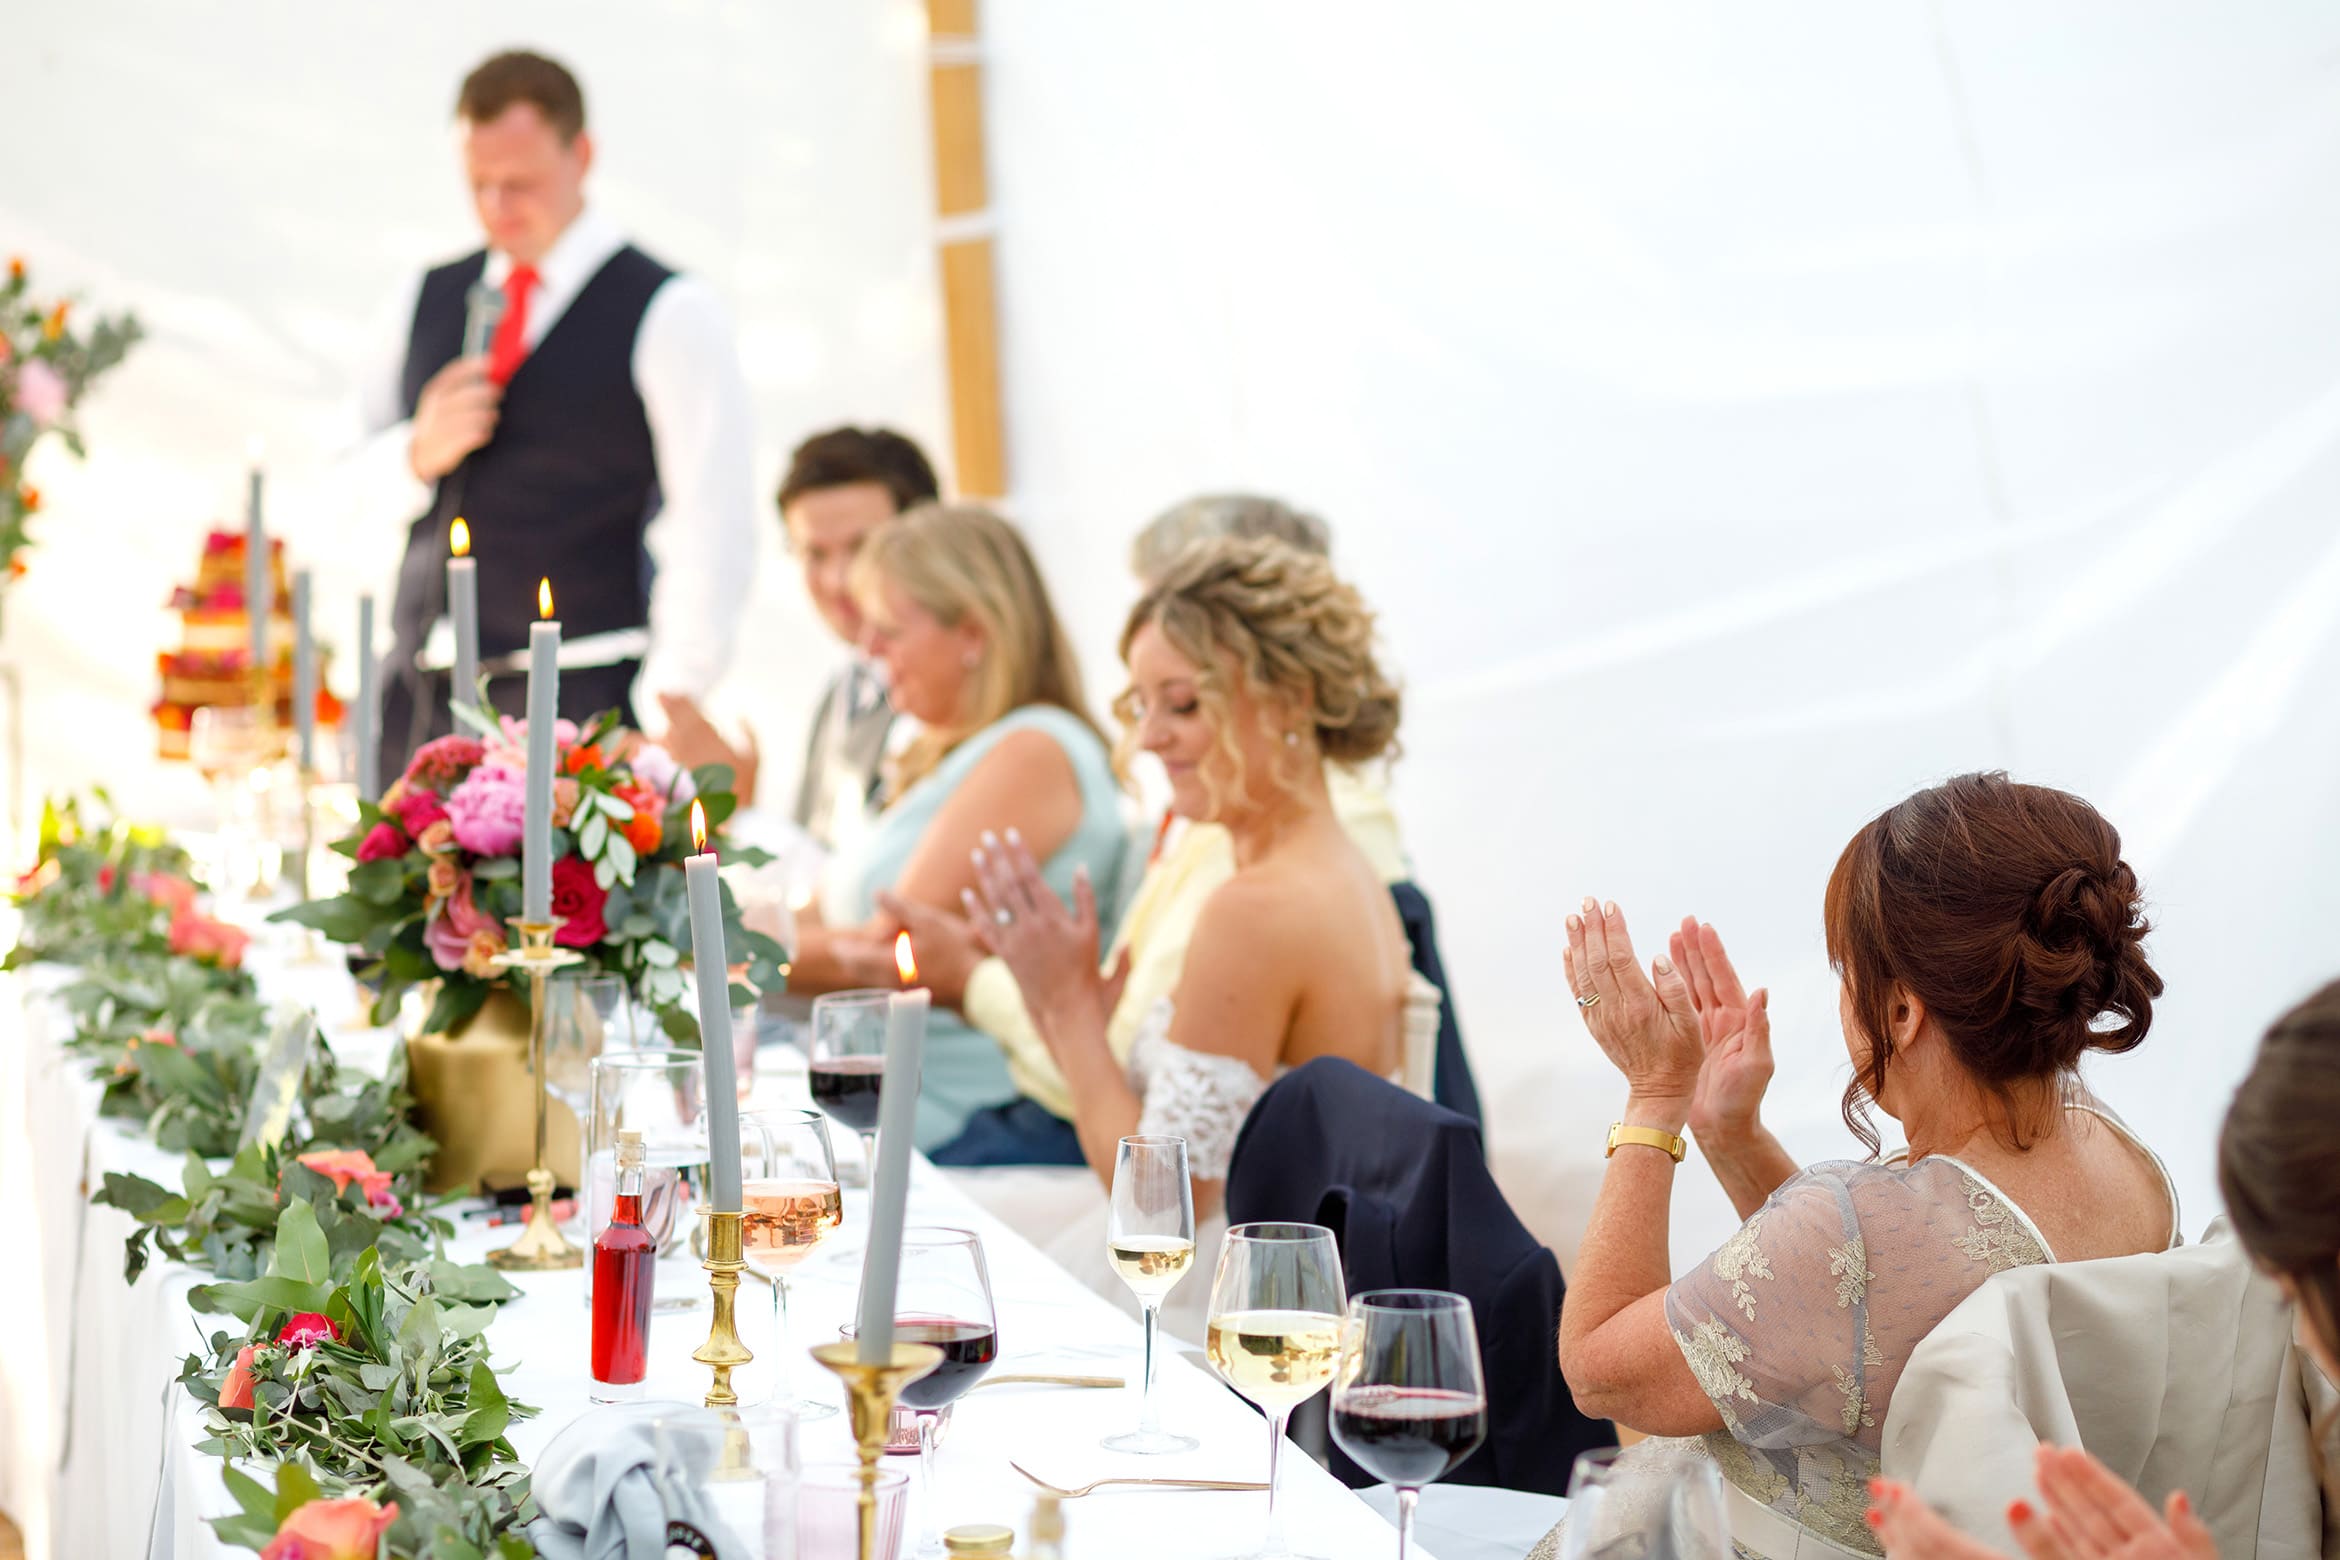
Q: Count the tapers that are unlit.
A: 3